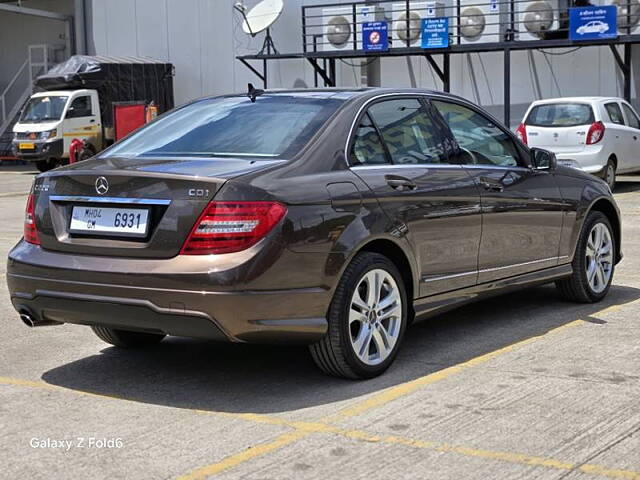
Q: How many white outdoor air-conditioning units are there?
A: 5